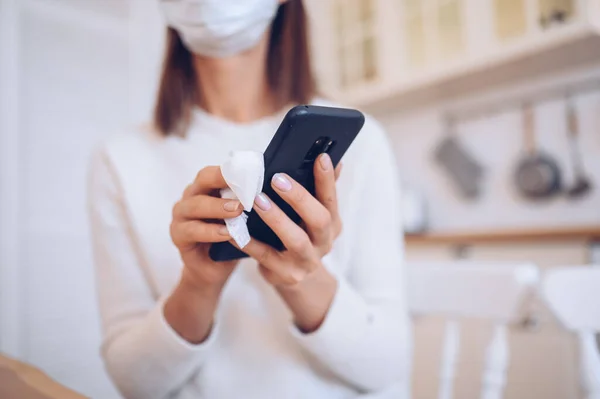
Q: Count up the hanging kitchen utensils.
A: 3